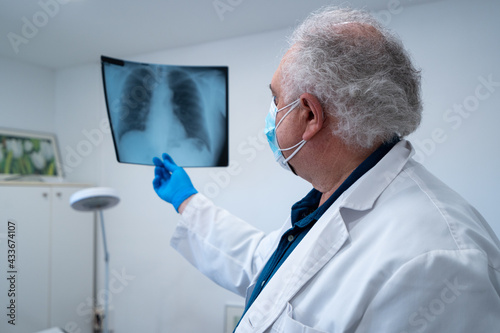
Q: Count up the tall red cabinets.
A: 0